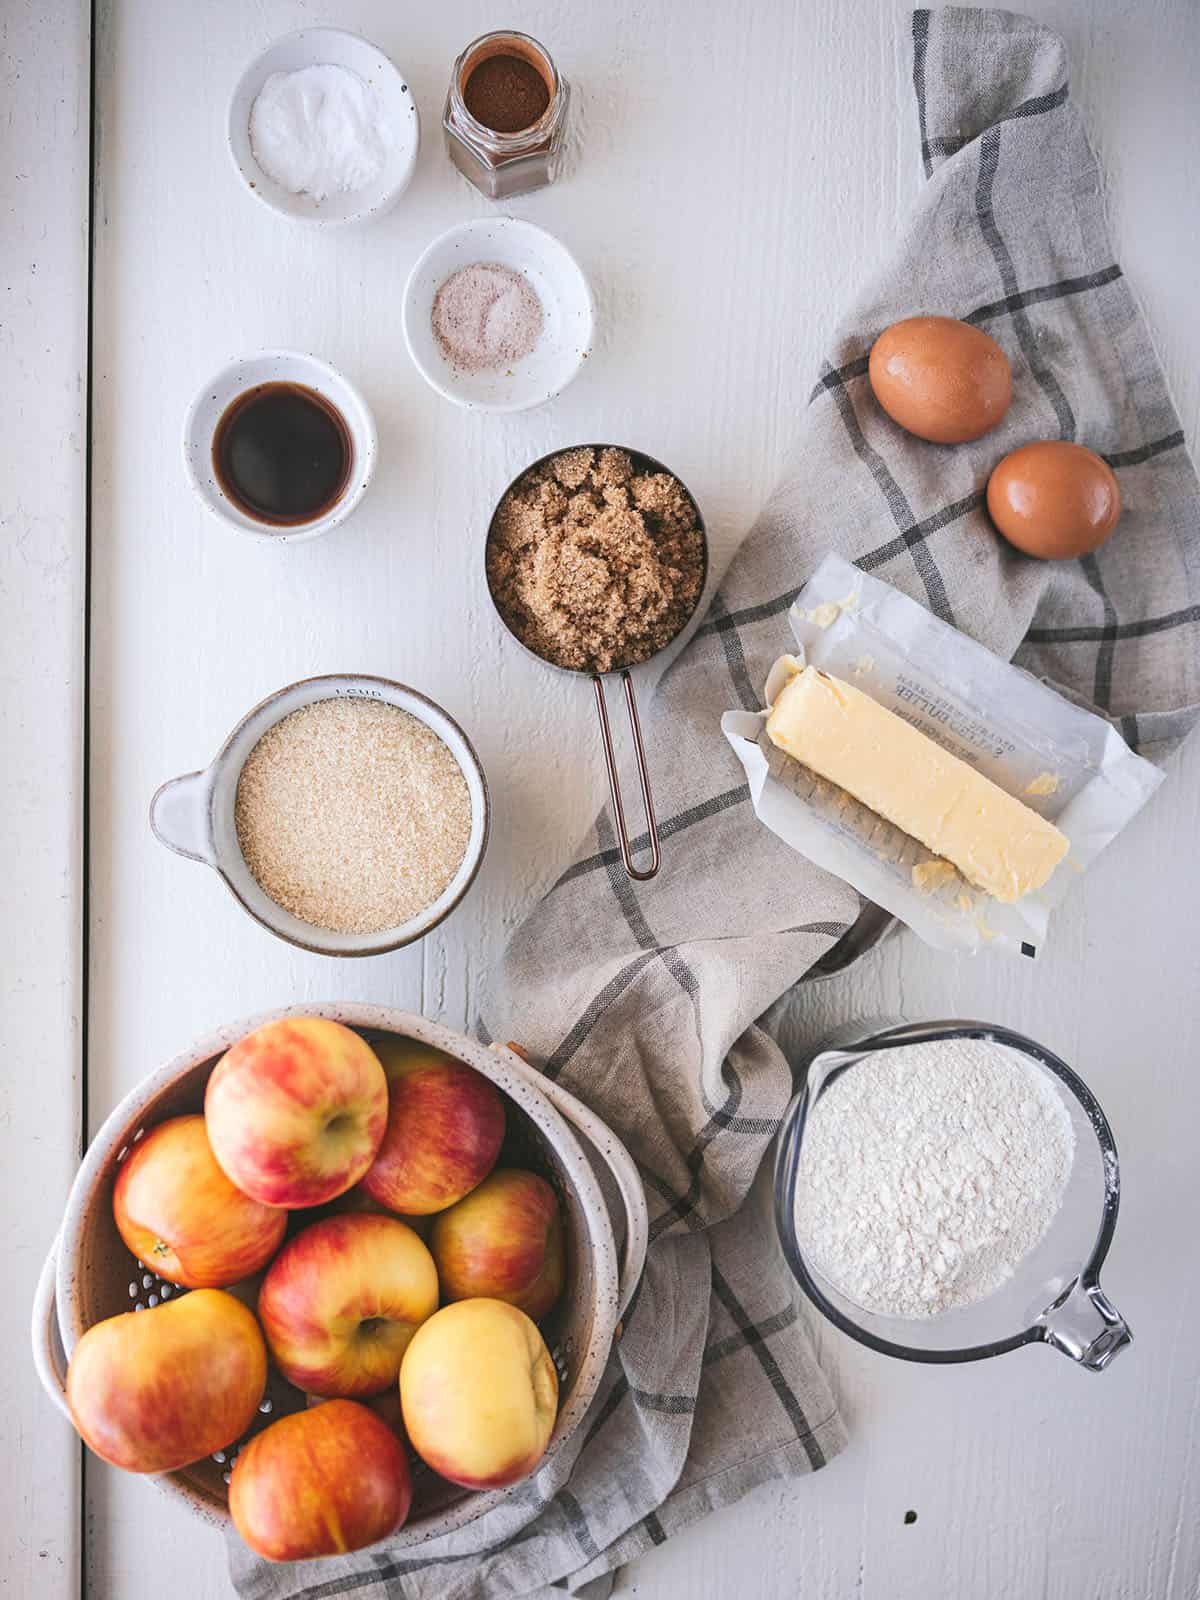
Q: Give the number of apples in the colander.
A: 8